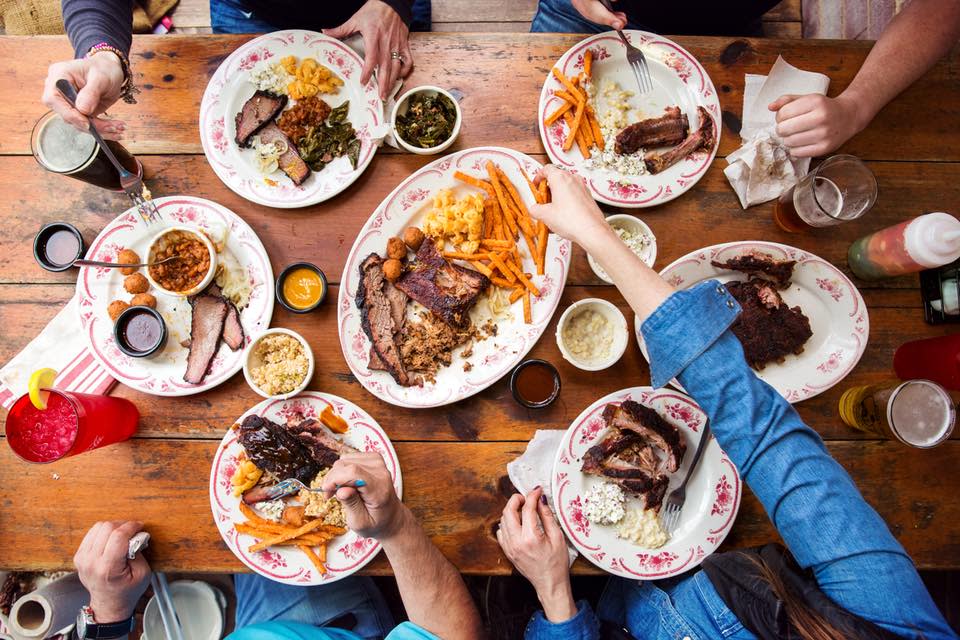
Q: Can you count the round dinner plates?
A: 5